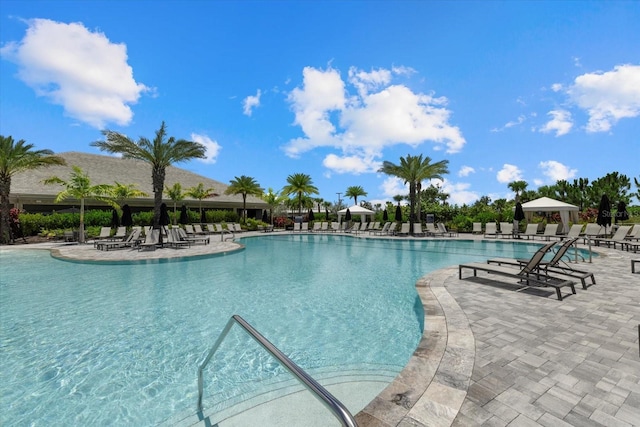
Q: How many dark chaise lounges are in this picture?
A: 2